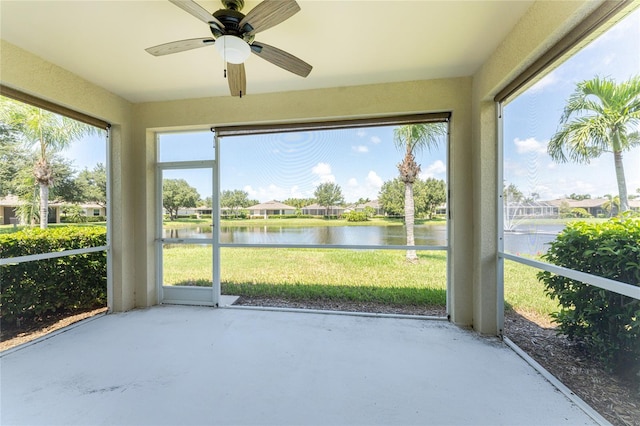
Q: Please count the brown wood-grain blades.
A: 5